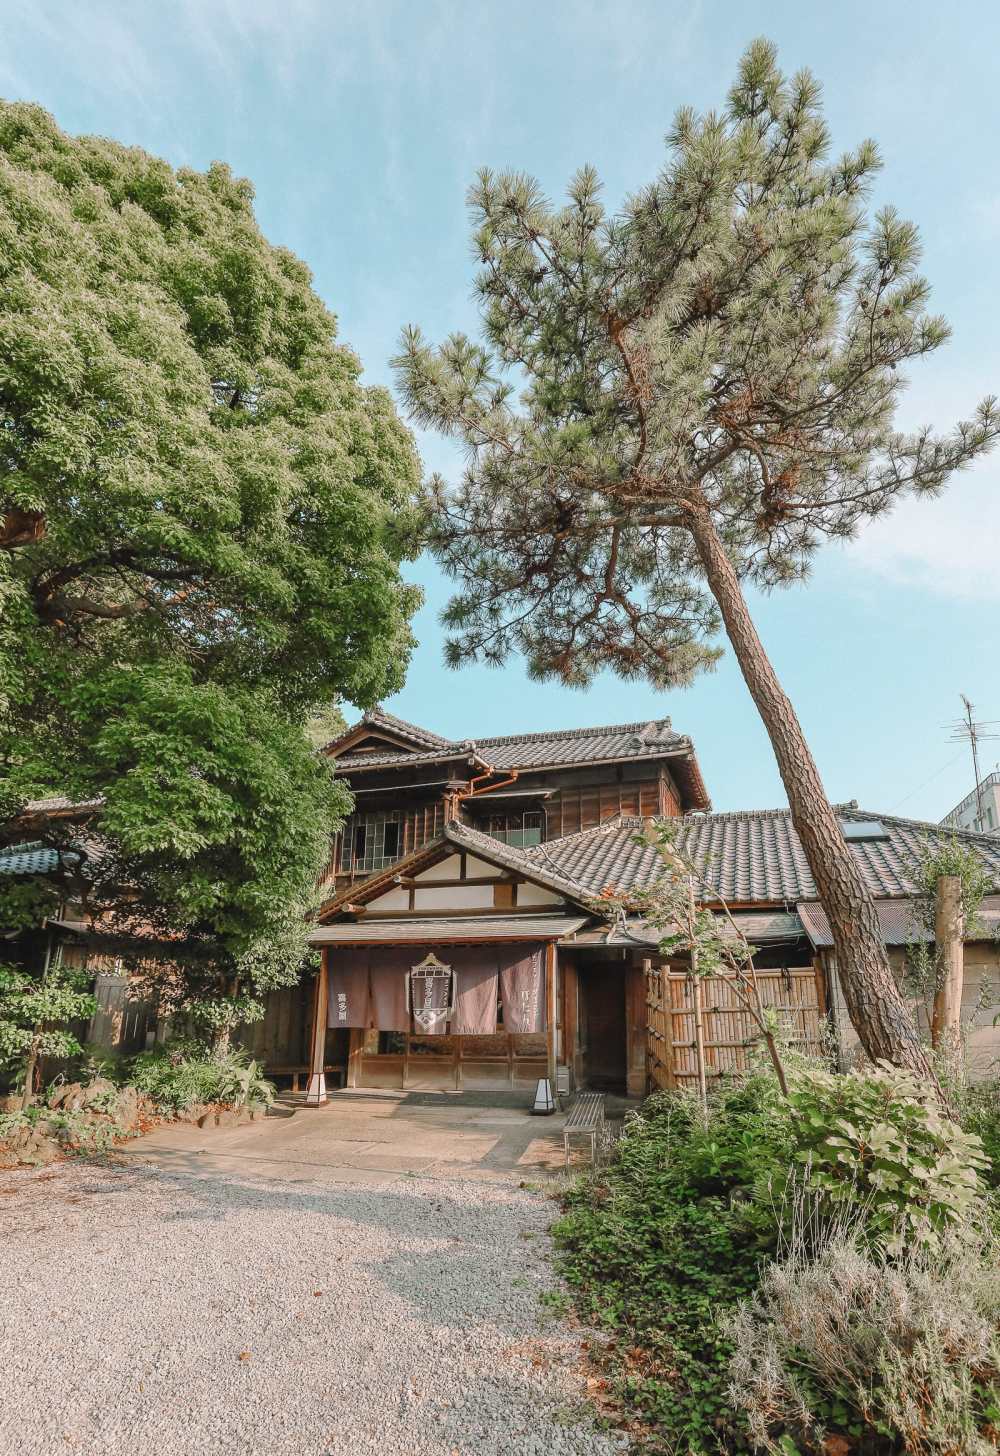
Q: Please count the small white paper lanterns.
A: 2